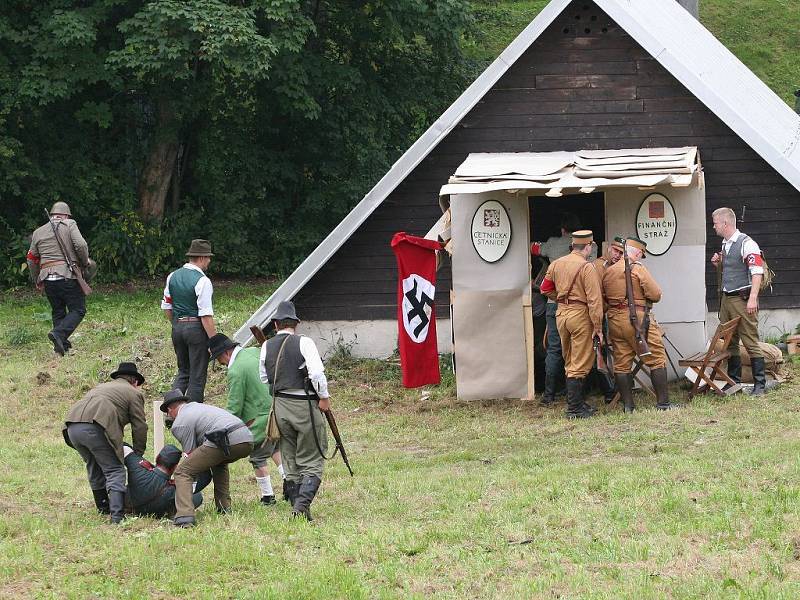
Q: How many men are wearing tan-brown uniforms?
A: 3